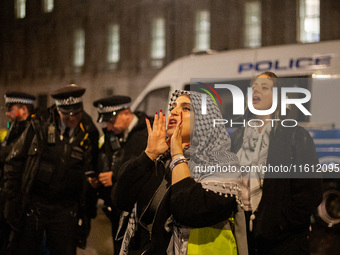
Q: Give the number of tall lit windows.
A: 8